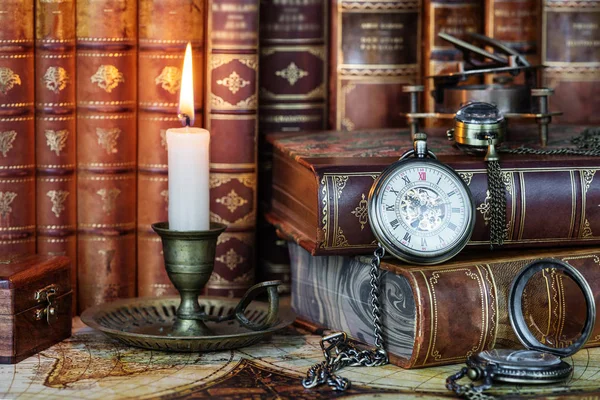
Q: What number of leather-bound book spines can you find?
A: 12